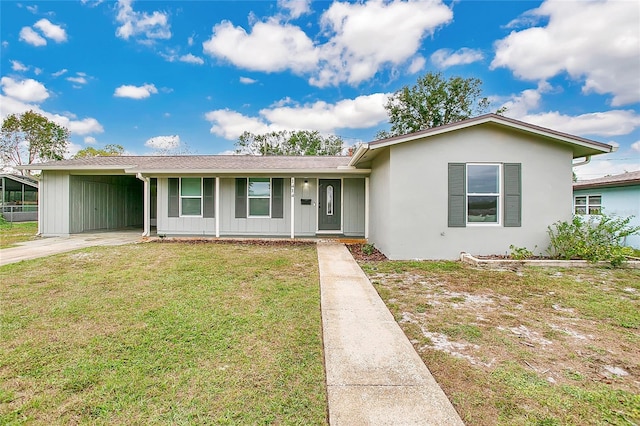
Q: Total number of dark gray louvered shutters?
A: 6